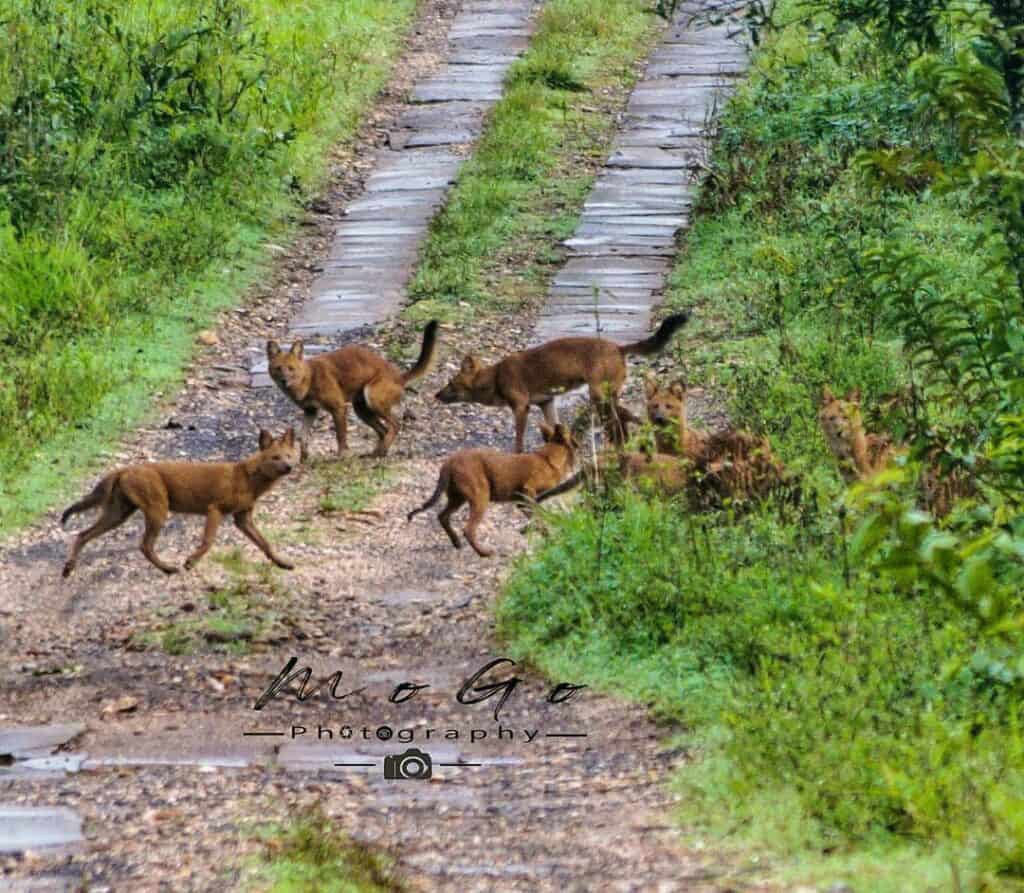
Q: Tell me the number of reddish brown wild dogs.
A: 6